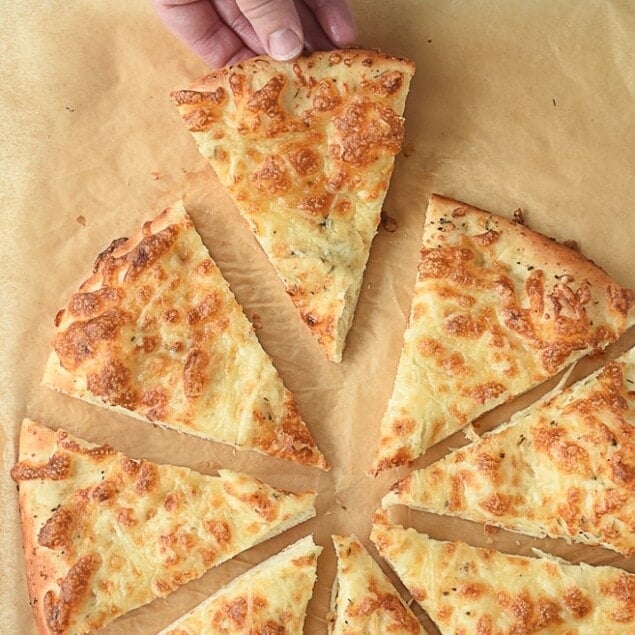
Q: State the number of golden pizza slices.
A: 8